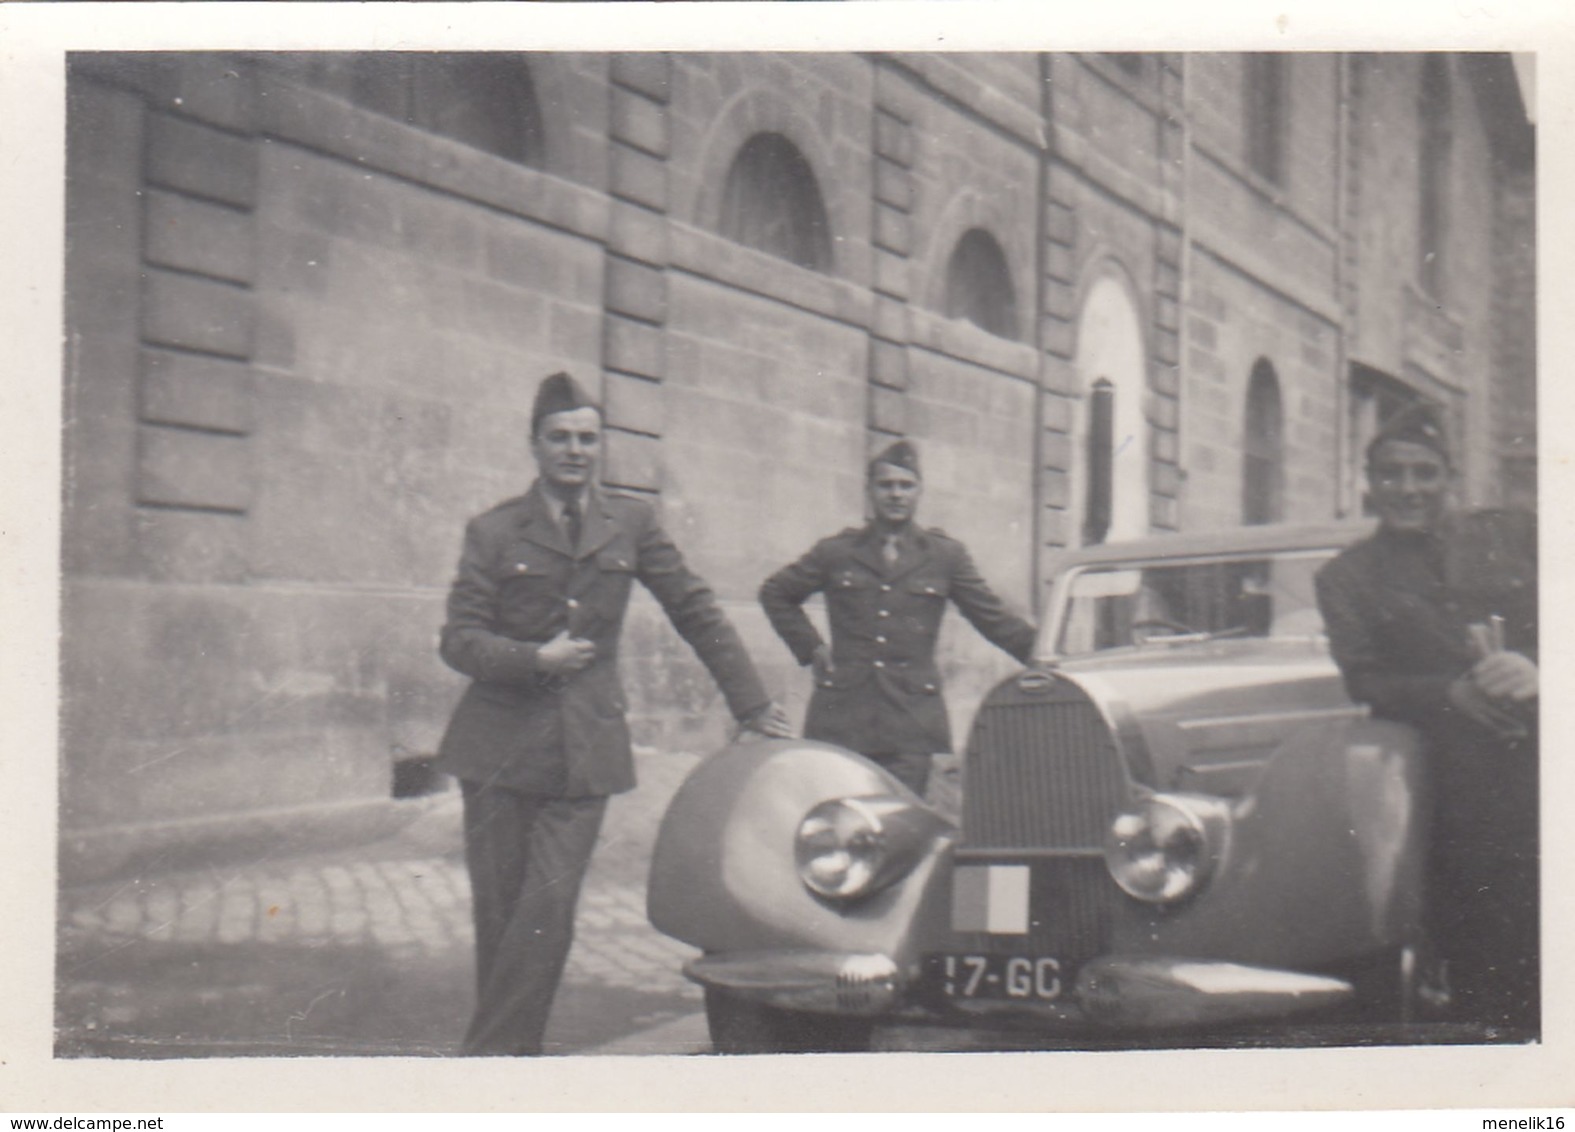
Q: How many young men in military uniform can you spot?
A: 3